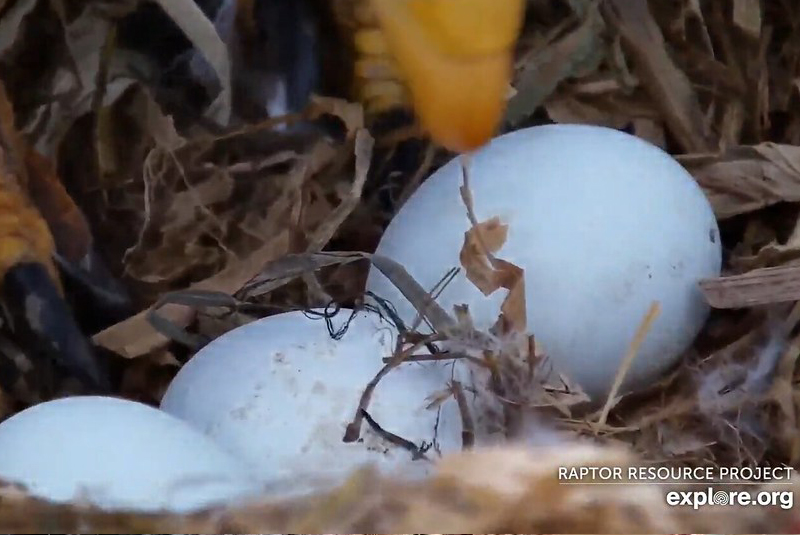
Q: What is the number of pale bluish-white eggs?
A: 3